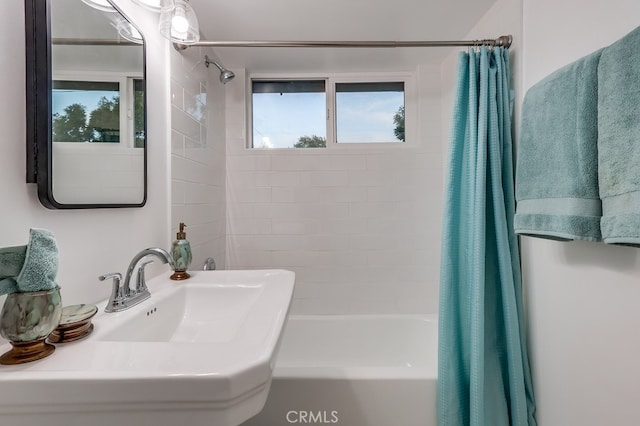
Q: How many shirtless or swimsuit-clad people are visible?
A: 0